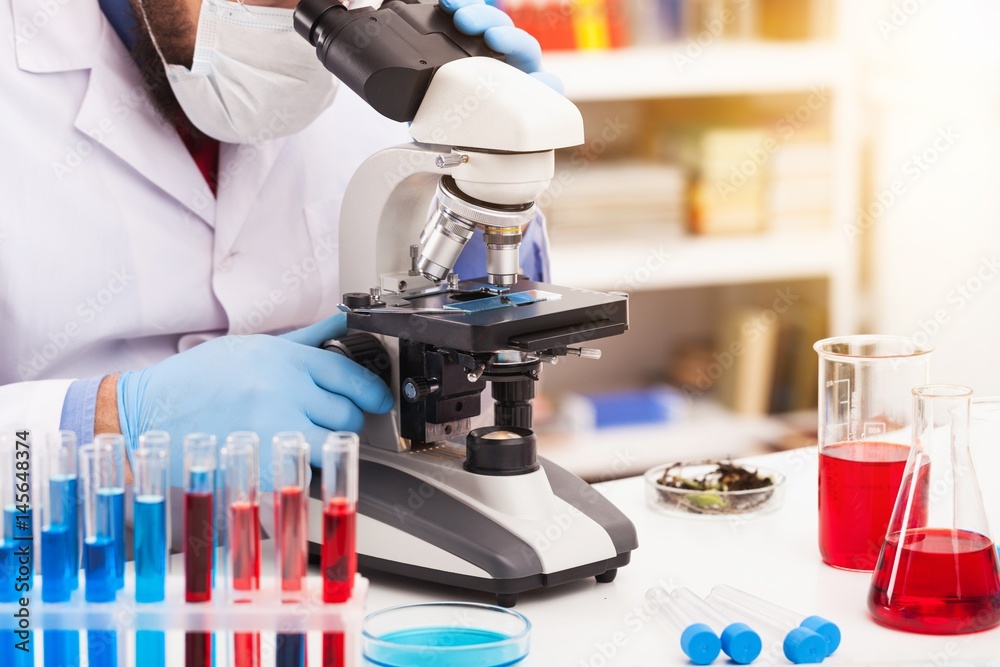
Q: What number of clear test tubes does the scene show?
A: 4